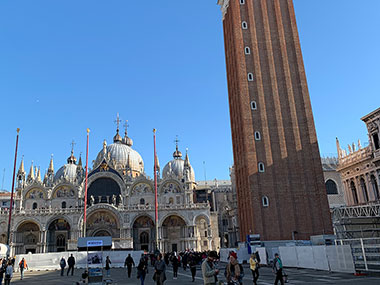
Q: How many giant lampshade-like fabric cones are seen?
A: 0